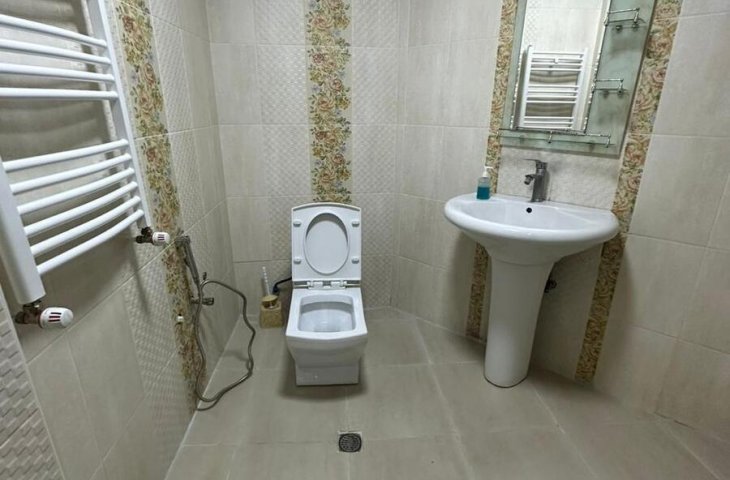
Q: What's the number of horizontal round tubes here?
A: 10